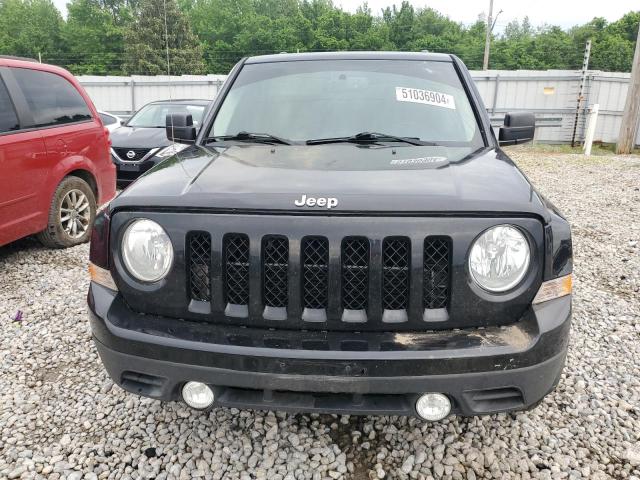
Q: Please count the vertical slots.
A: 7